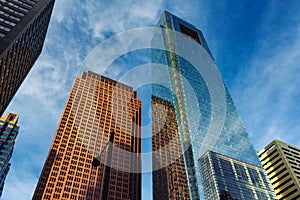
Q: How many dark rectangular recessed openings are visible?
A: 1